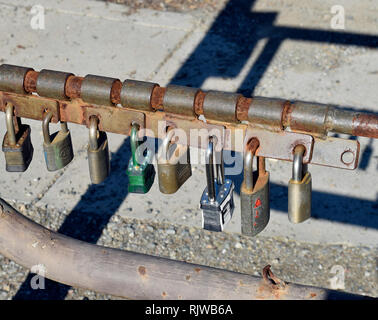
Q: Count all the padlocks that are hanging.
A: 8